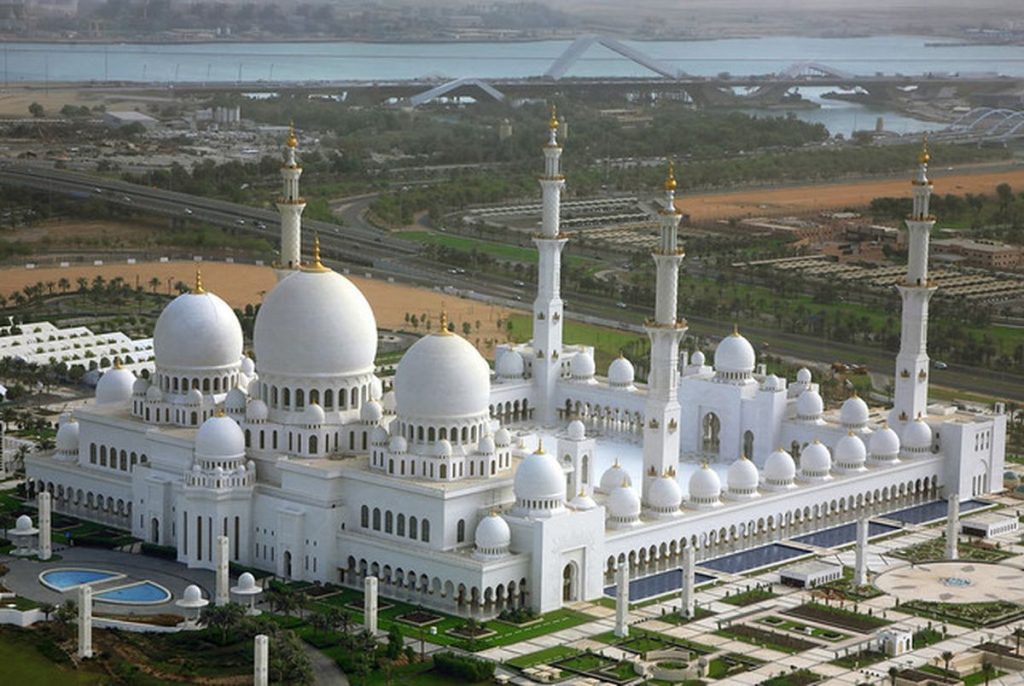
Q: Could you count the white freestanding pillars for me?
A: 9